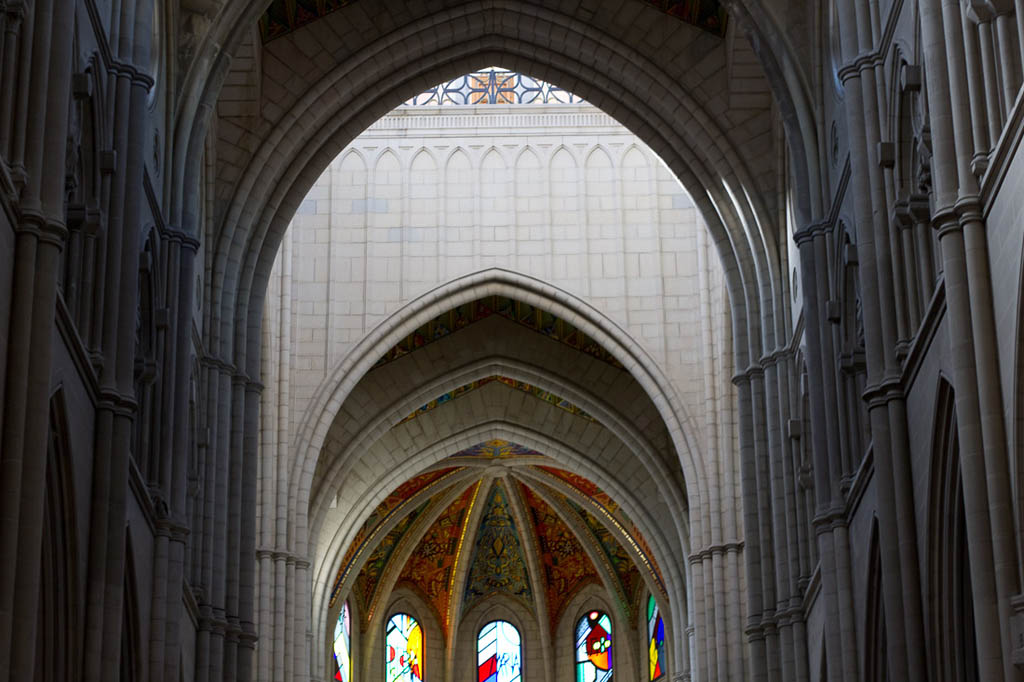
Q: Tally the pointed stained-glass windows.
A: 5